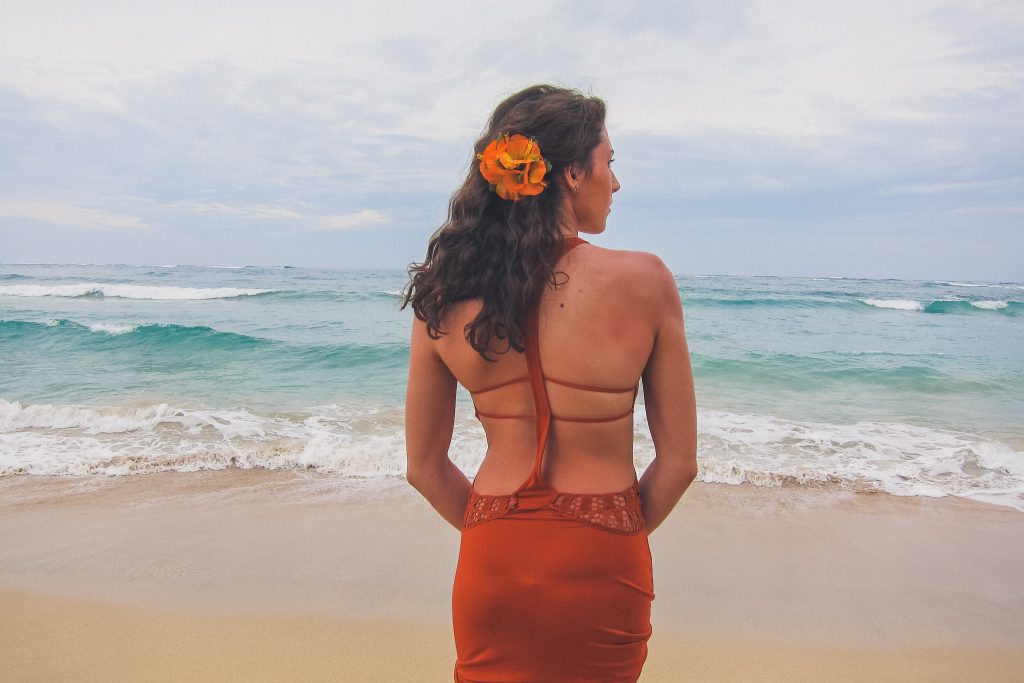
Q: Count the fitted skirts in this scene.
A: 1